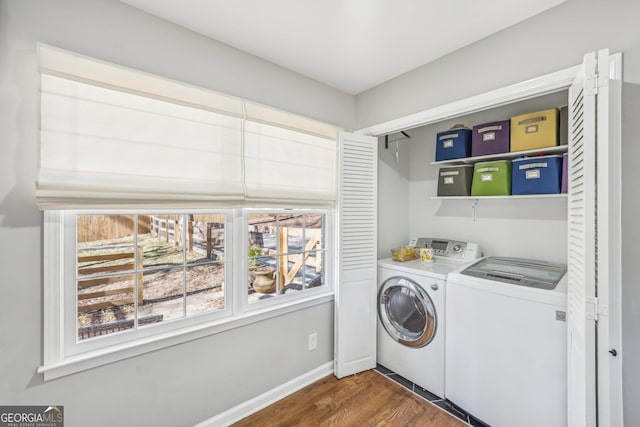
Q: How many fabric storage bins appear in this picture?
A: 8